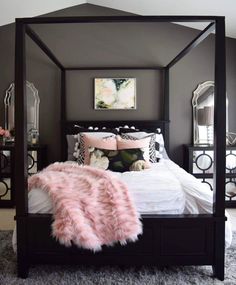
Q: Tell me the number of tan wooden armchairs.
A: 0